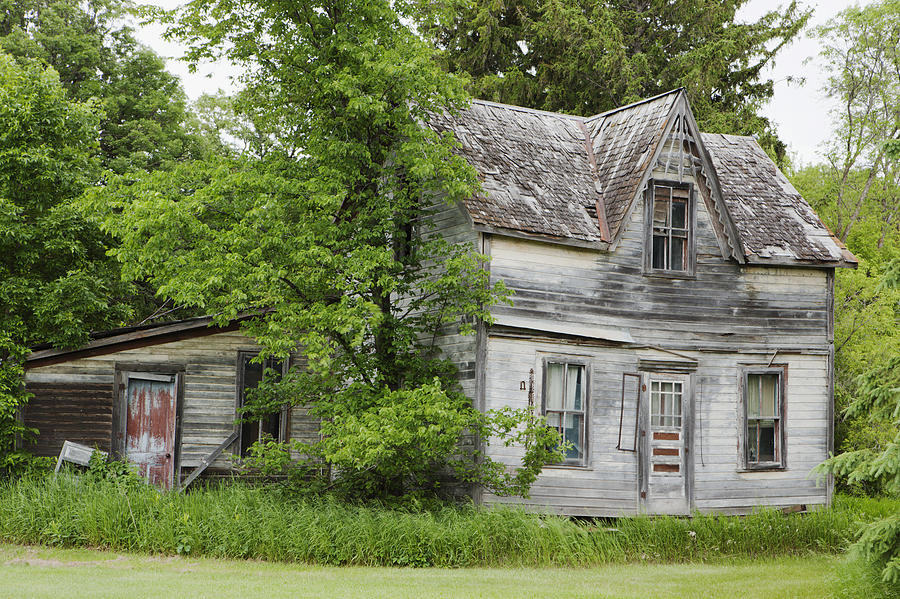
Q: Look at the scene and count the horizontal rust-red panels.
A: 3